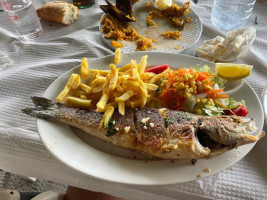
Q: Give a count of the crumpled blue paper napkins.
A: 0